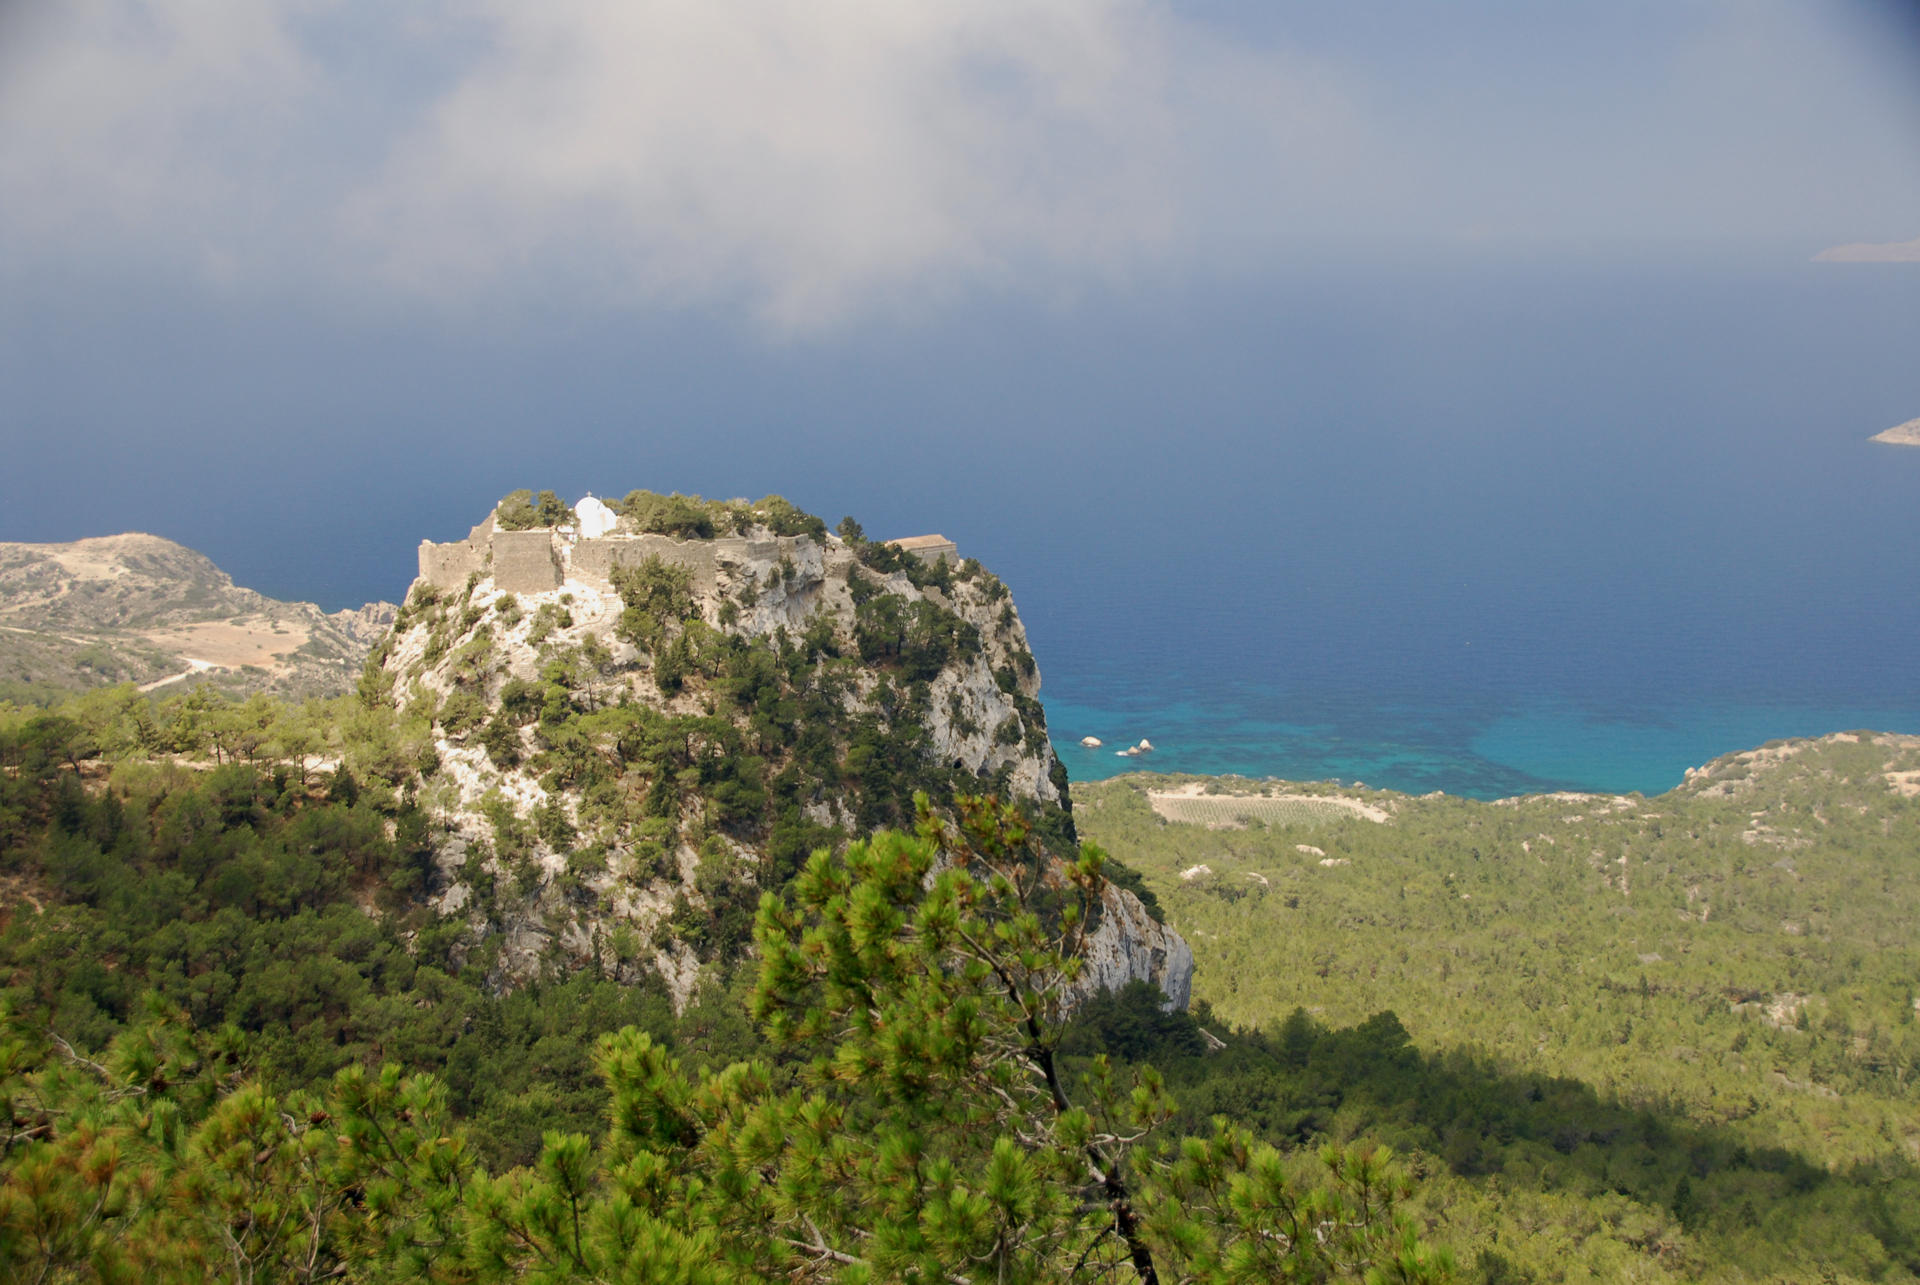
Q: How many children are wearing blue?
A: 0